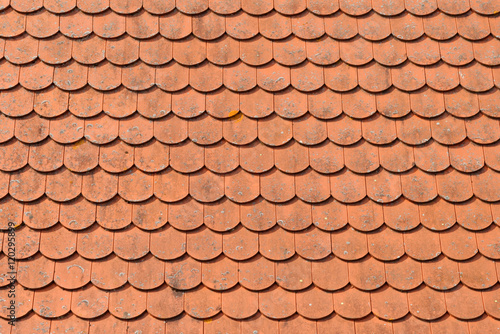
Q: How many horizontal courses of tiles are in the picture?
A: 13